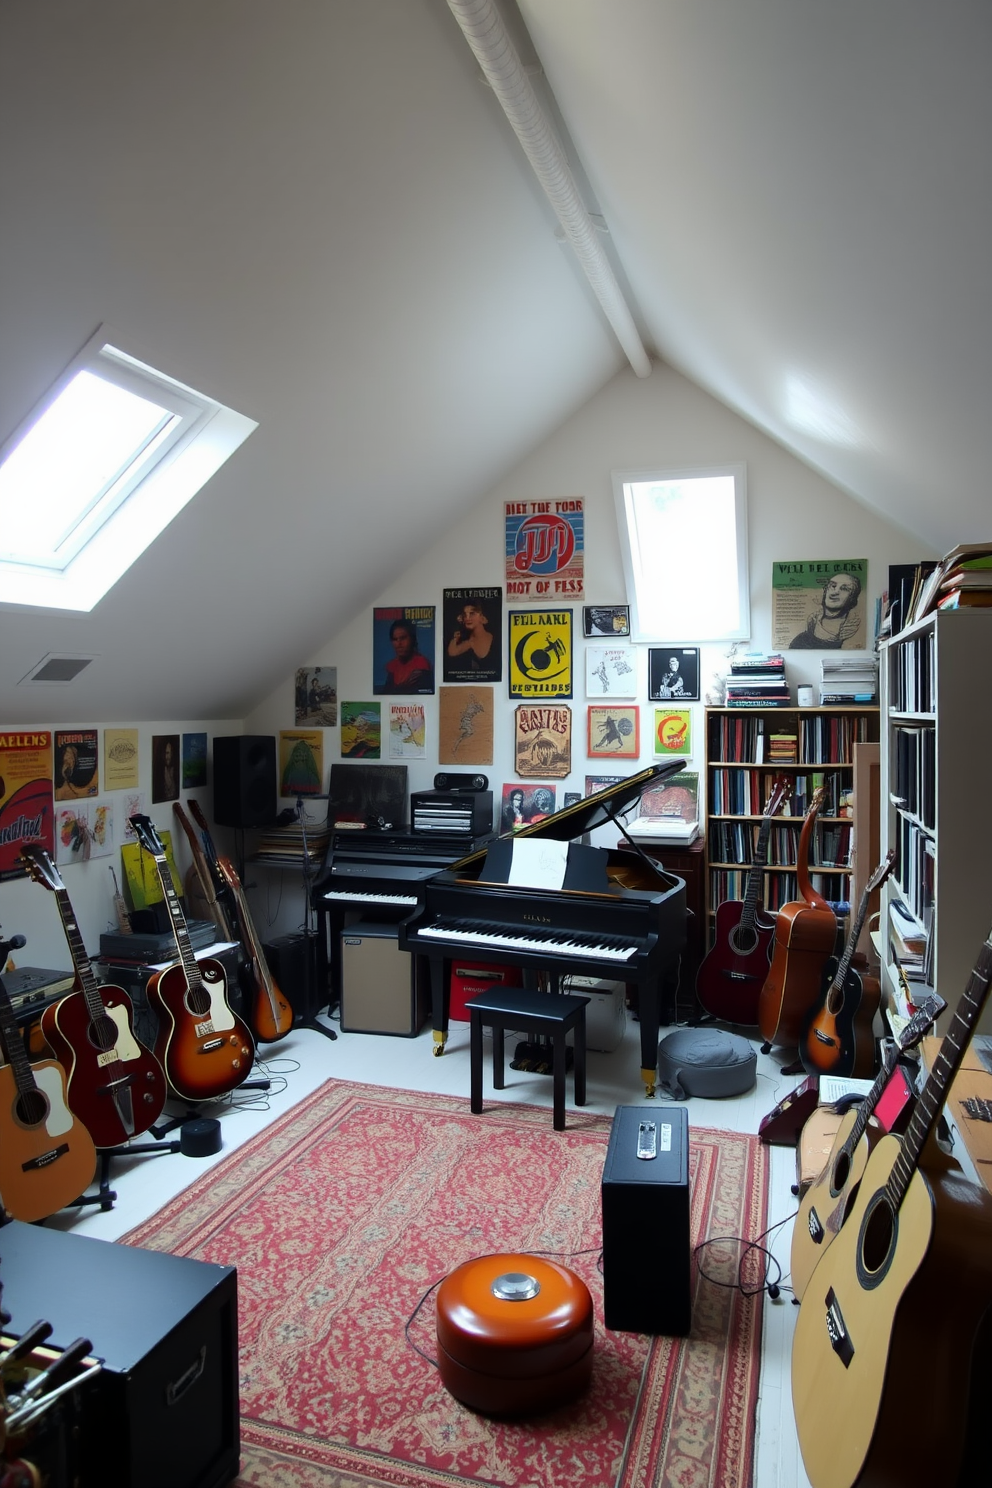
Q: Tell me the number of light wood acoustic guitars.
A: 3